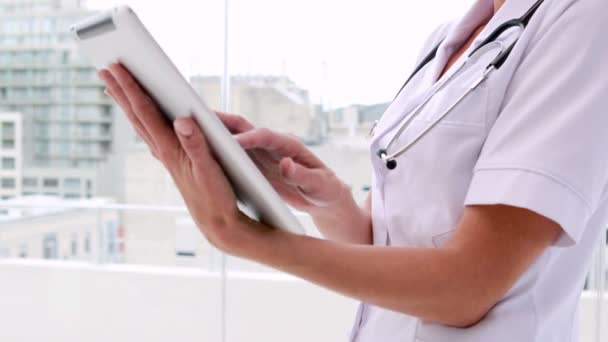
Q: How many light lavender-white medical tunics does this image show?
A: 1